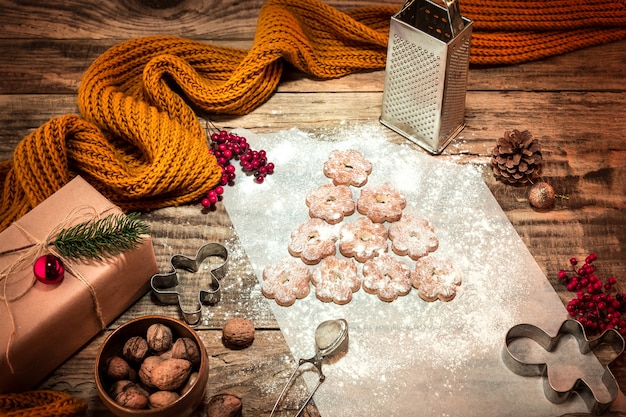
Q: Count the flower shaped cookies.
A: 10